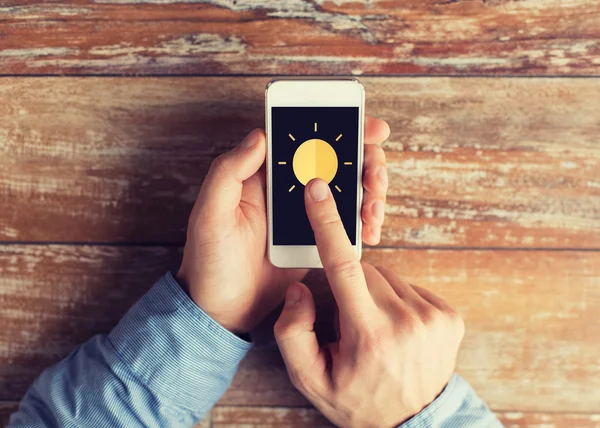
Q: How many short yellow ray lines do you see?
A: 7